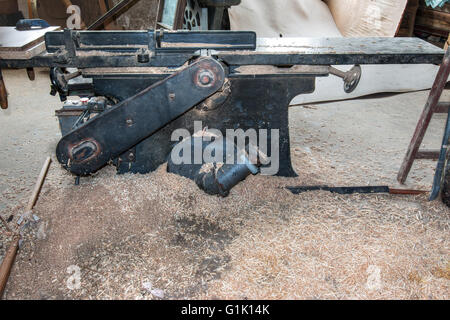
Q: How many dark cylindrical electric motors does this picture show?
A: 1